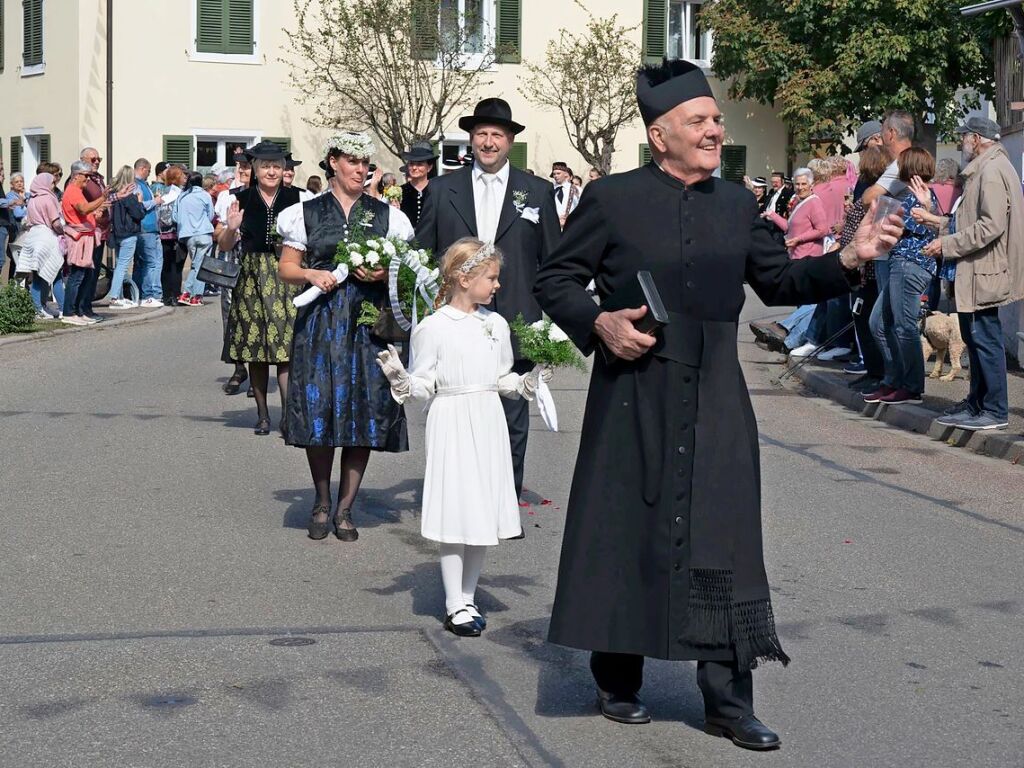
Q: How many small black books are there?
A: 1